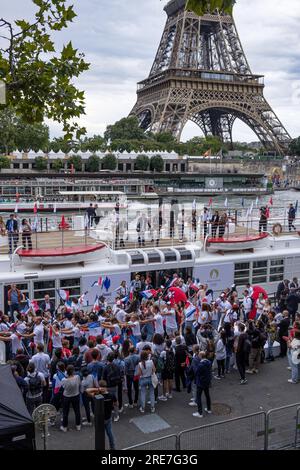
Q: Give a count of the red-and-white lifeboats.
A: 2